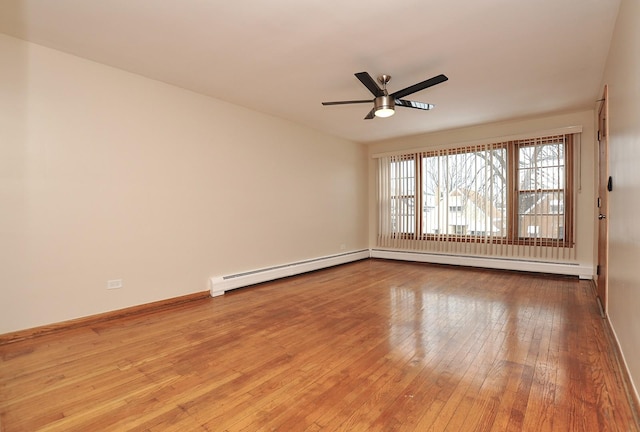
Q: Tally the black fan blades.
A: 5